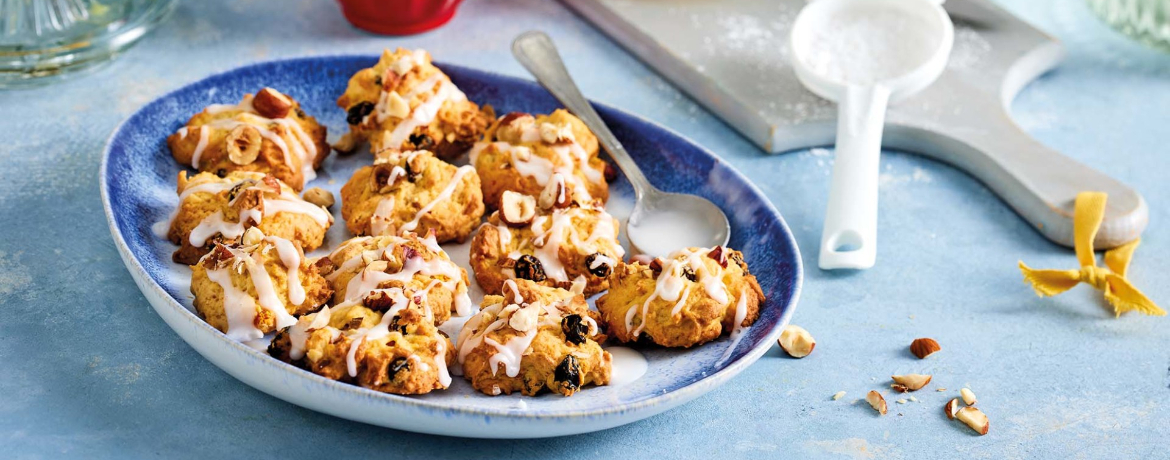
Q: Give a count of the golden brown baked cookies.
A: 11